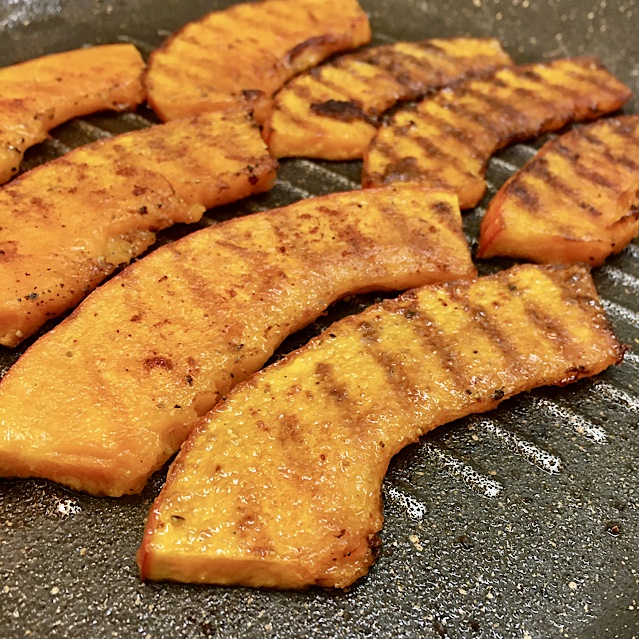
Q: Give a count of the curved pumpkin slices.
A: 8